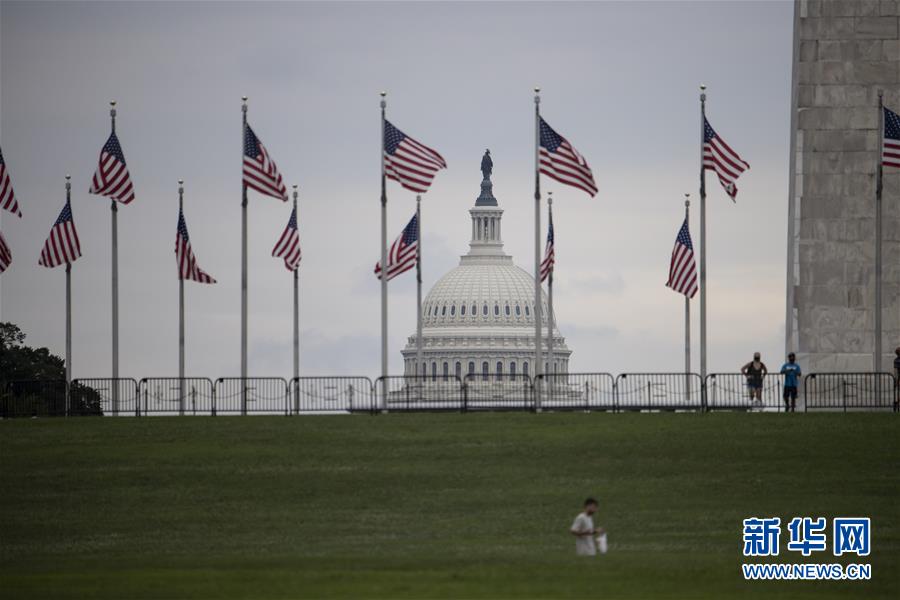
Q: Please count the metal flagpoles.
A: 12